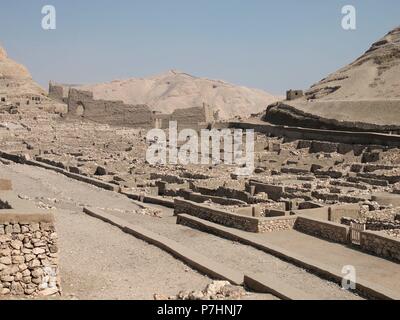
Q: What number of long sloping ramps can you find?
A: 2